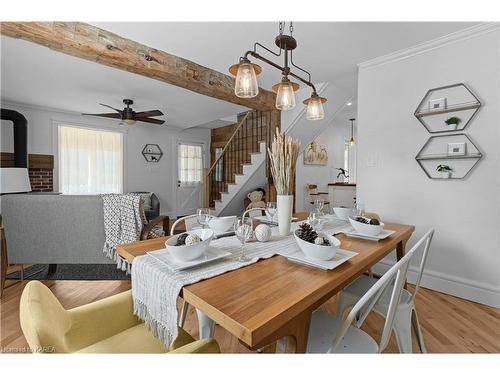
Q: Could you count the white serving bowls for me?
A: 5